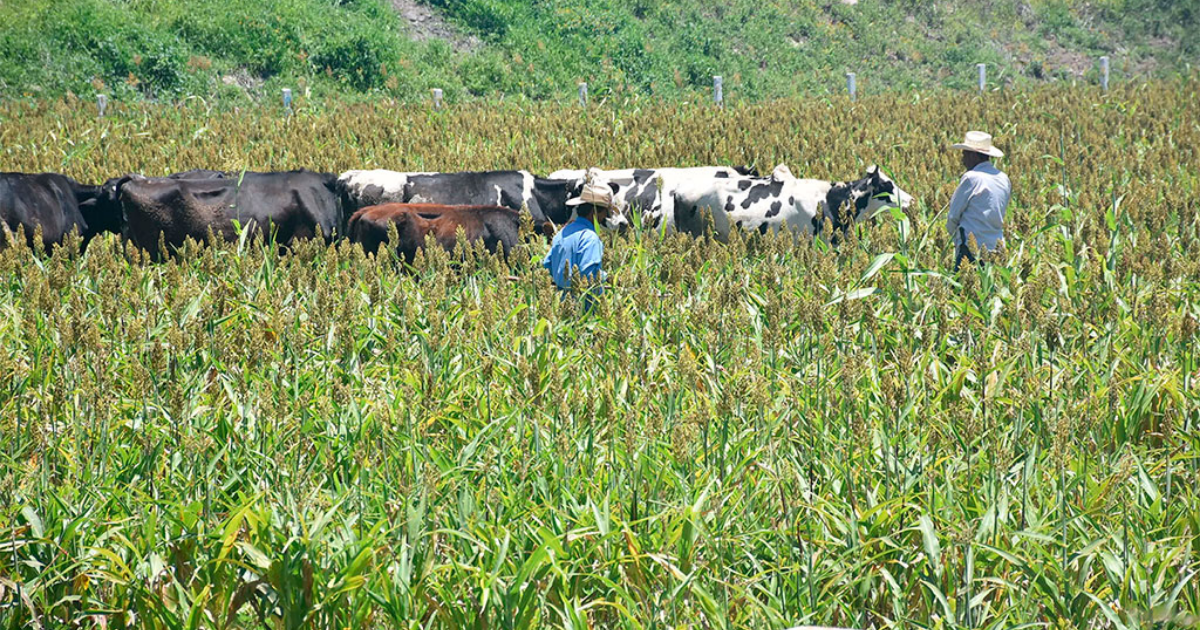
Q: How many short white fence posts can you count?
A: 8